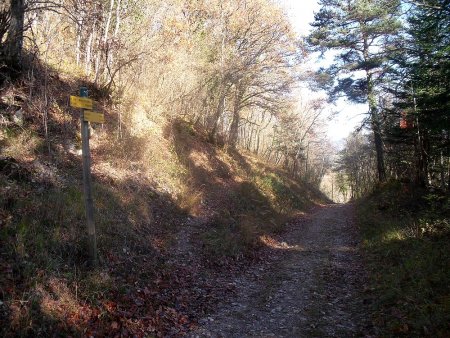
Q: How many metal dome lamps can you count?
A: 0